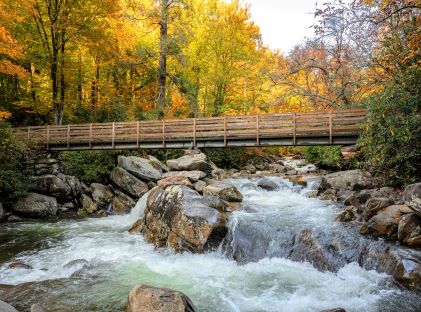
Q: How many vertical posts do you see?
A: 12